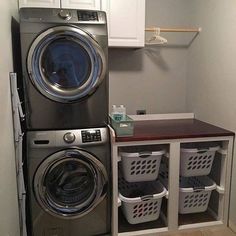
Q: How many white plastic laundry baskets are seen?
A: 4